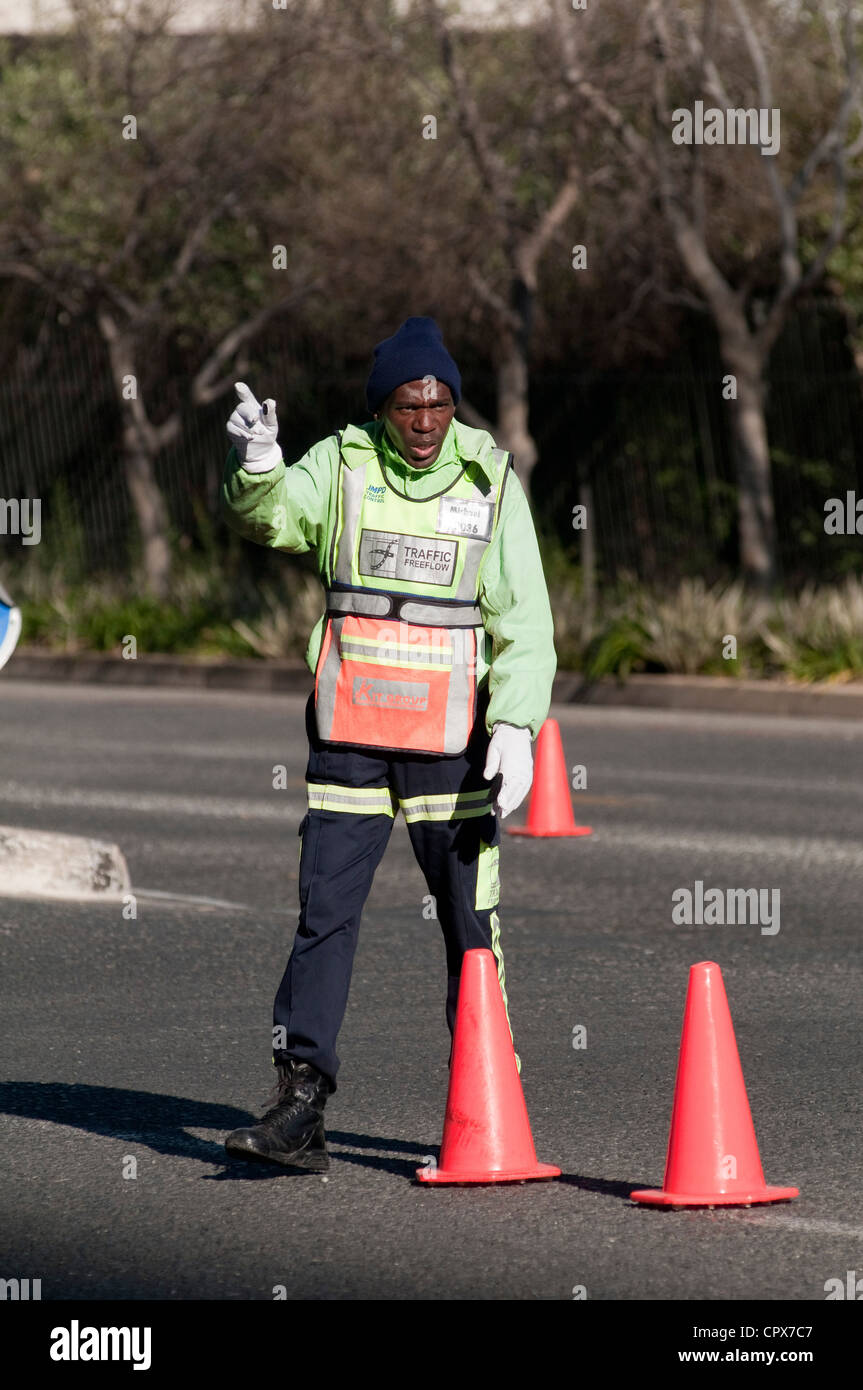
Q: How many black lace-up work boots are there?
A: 1